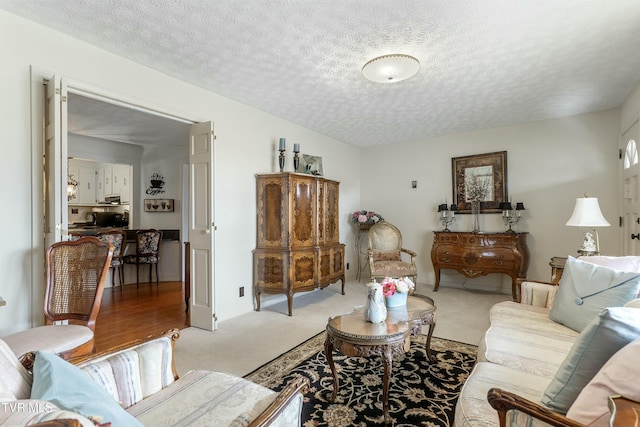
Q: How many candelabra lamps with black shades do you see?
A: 2